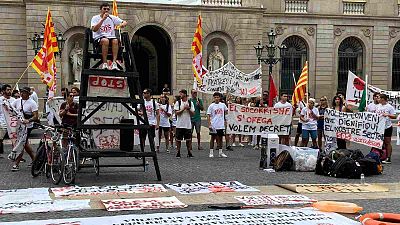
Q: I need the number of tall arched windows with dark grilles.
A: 3